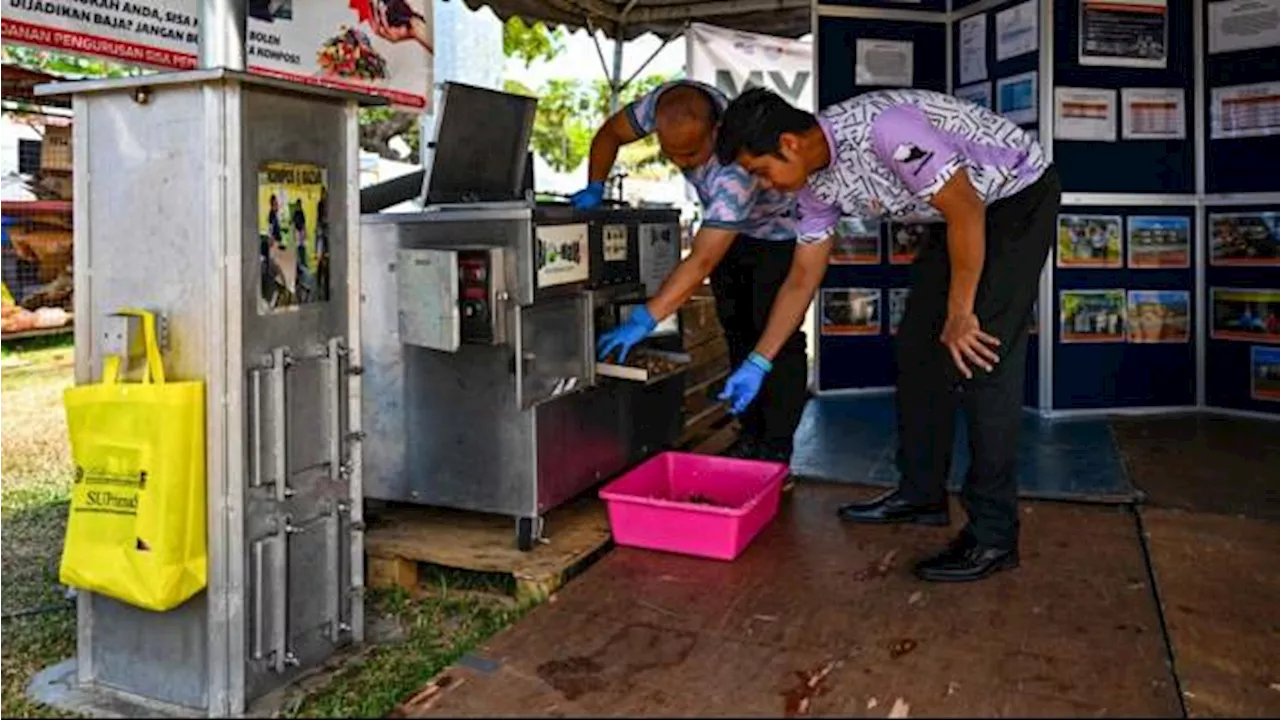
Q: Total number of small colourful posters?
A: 11